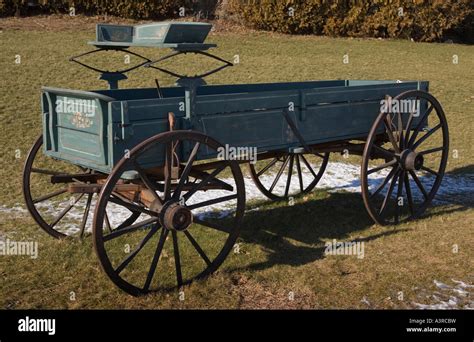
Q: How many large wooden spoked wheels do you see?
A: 4